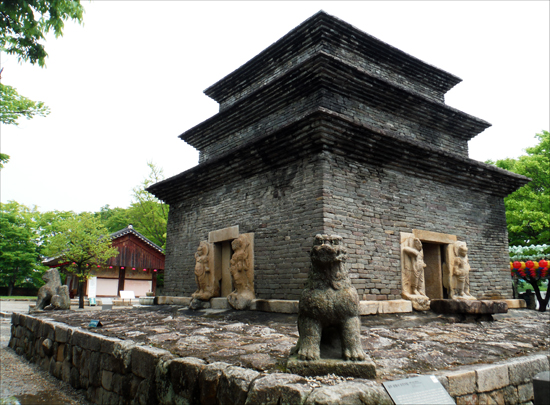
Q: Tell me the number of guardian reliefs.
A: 4